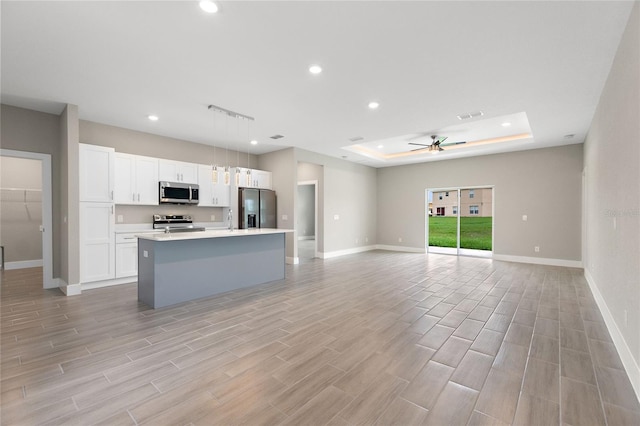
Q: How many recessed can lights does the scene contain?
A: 7